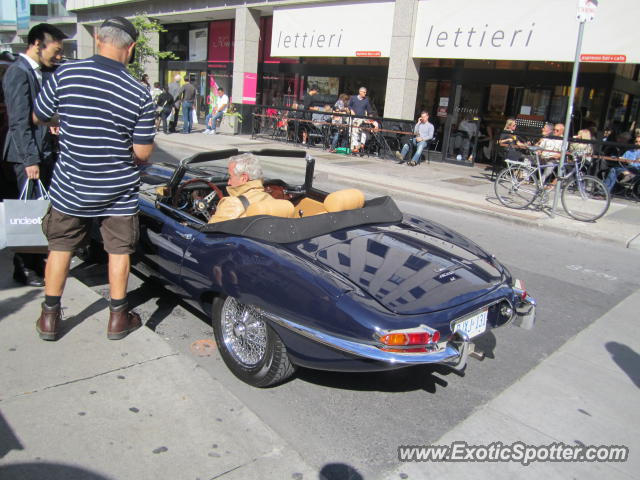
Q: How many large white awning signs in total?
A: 2